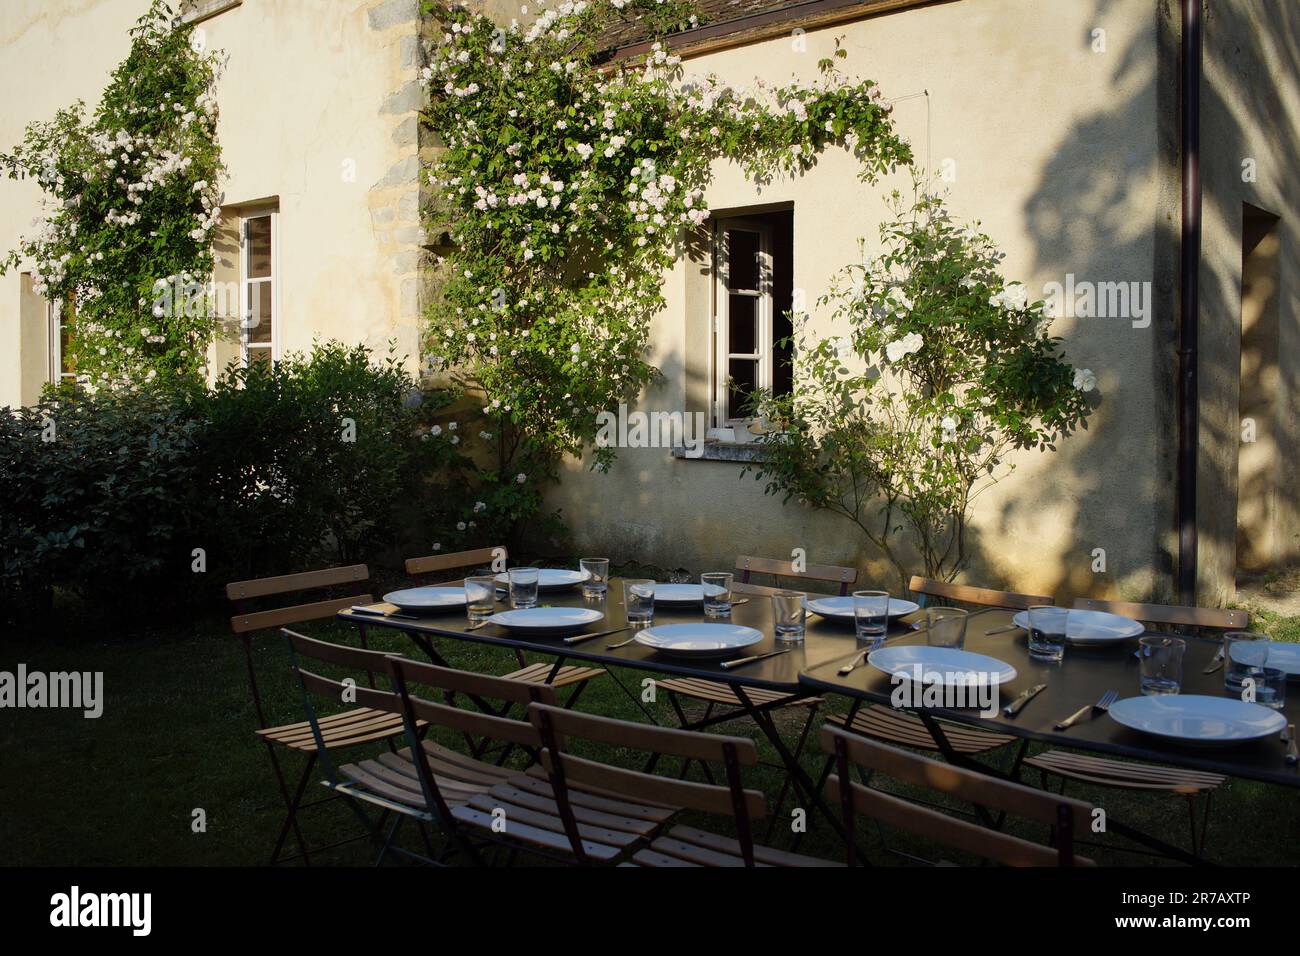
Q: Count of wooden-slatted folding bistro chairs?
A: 9